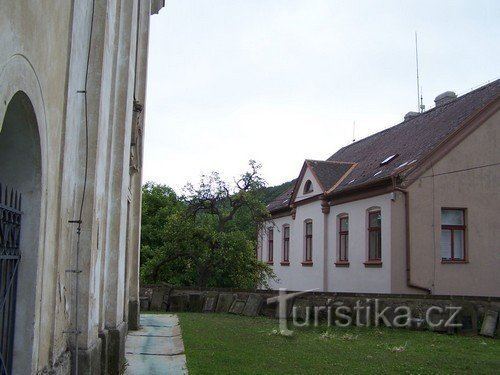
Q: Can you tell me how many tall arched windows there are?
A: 5